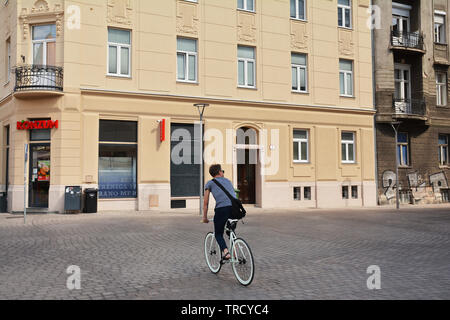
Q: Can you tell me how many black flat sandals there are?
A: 1